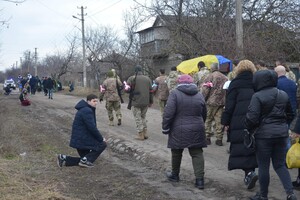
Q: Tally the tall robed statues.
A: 0